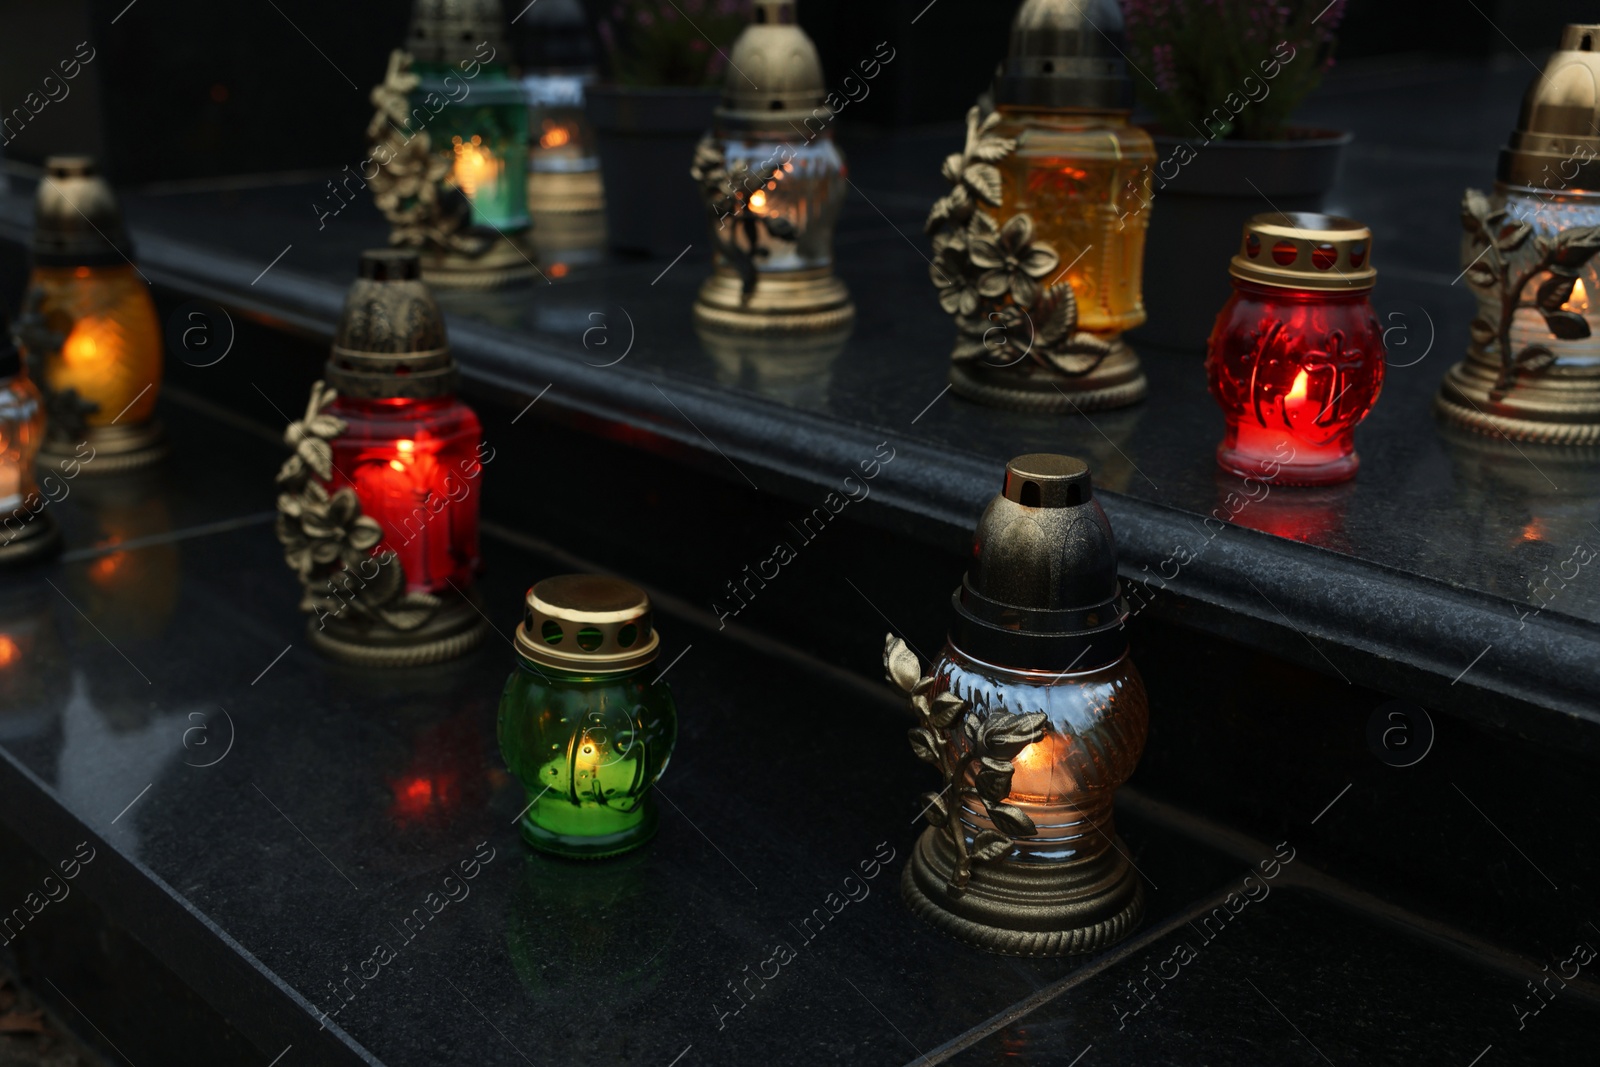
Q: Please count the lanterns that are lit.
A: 11